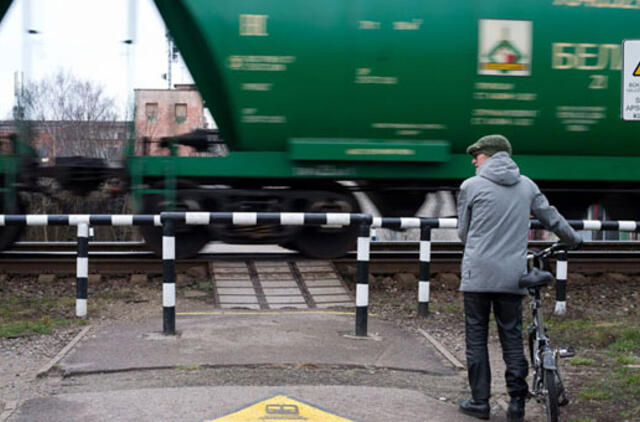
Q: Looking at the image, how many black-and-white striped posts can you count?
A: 5